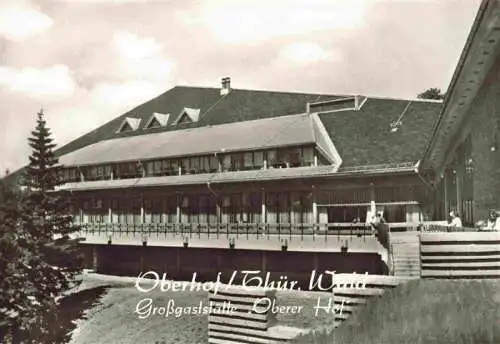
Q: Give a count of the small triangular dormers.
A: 3